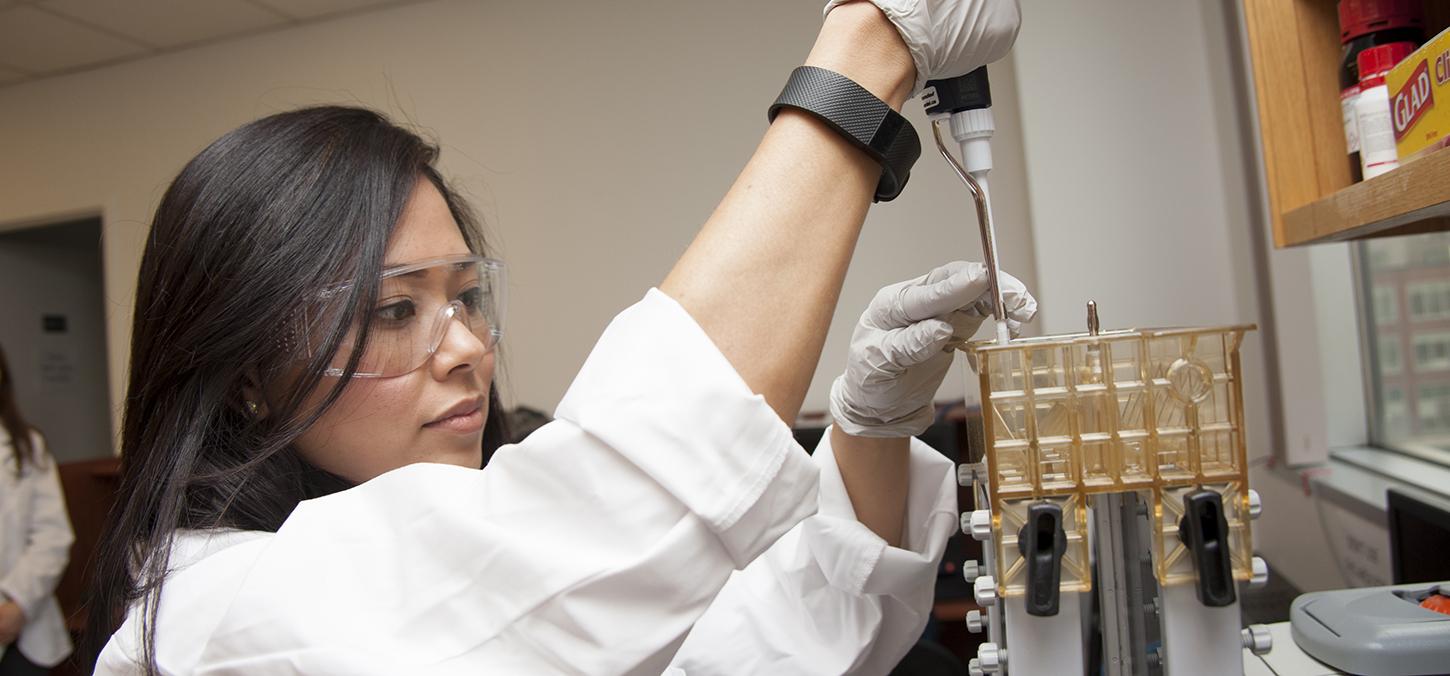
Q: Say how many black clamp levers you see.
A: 2